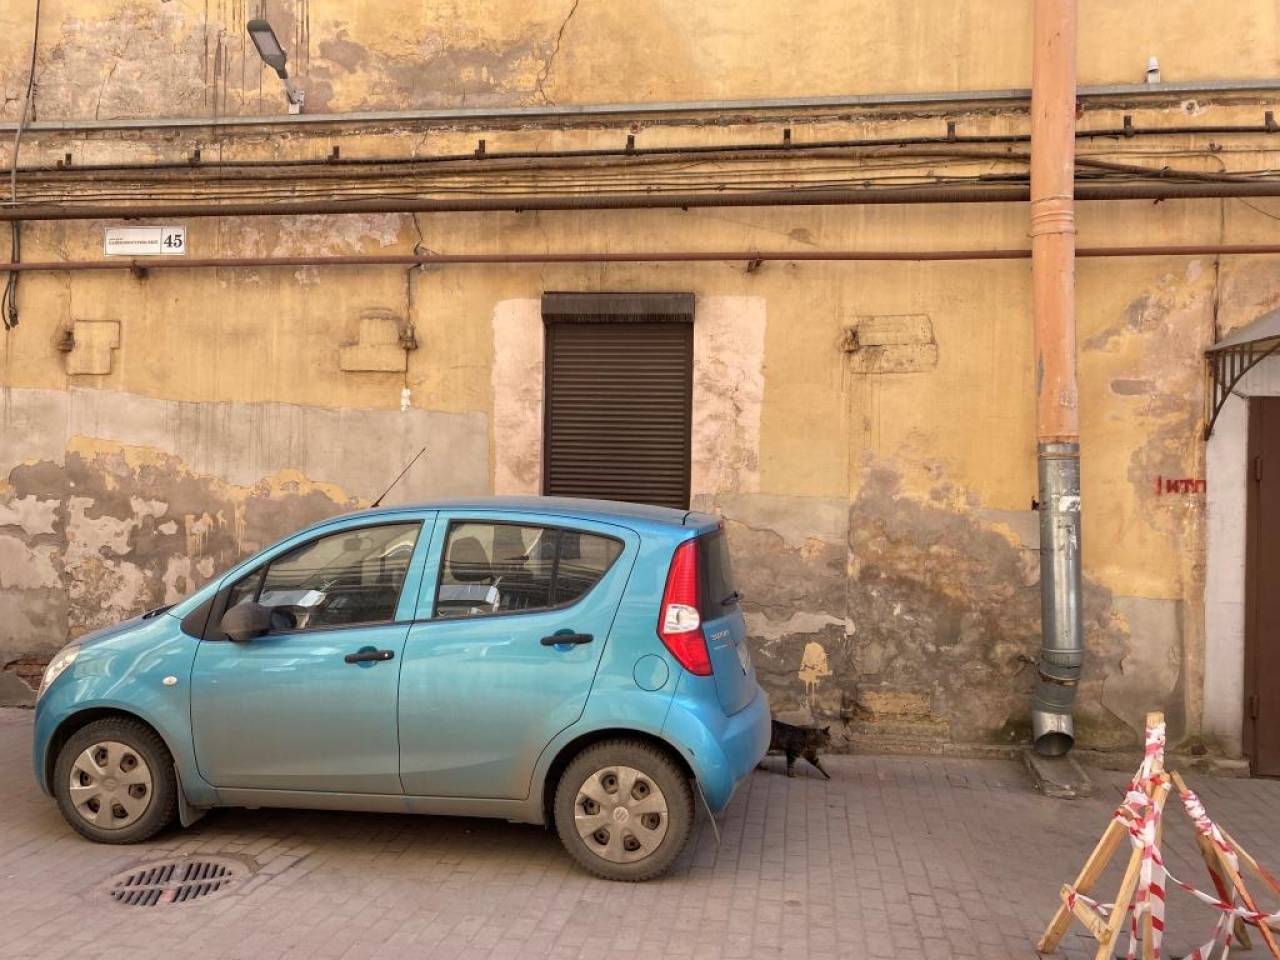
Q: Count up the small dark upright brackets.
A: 9